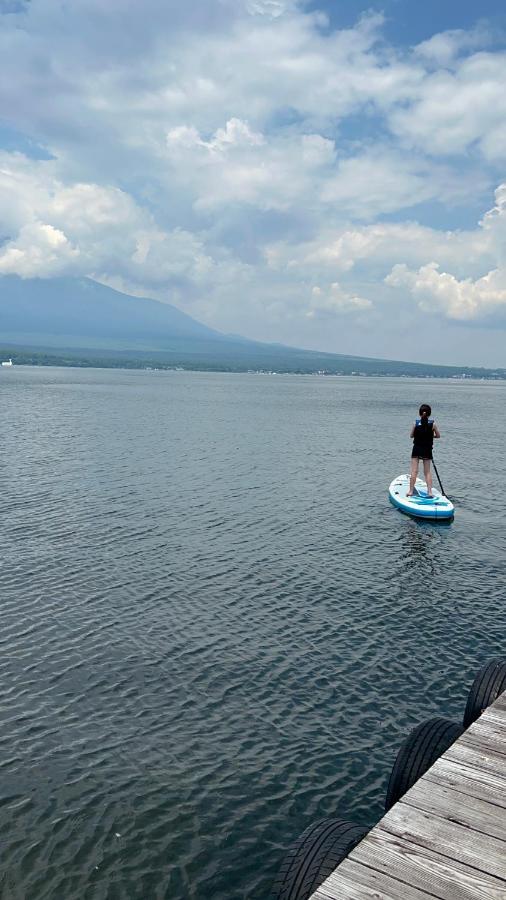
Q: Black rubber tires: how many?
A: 3